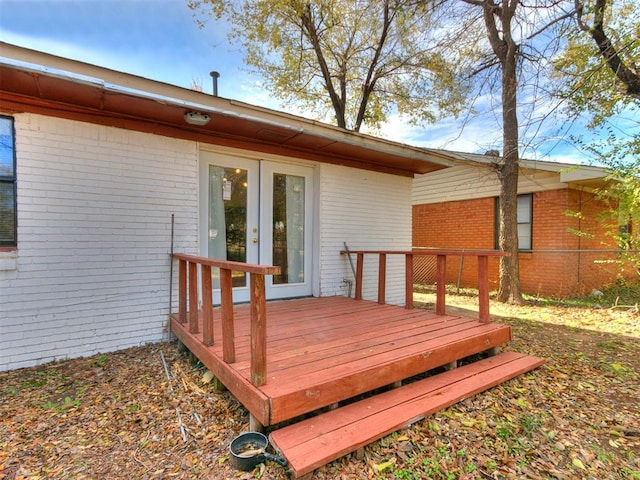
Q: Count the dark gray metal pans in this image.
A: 1